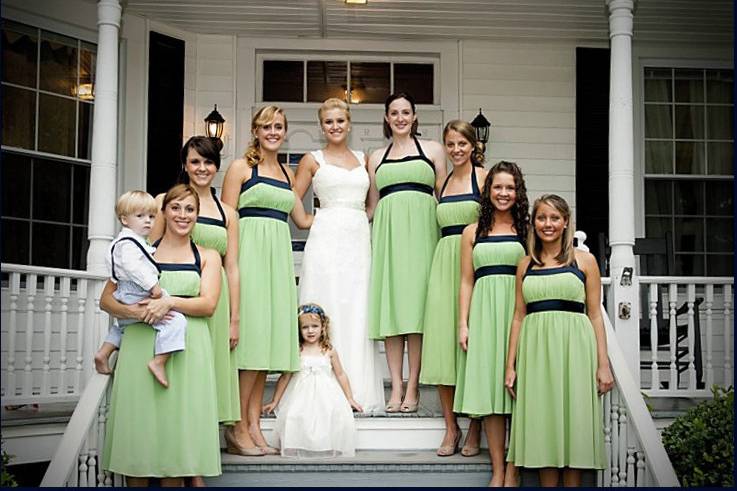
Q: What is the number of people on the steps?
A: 10